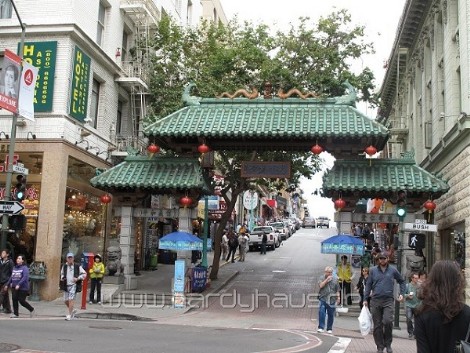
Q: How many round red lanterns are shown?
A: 8